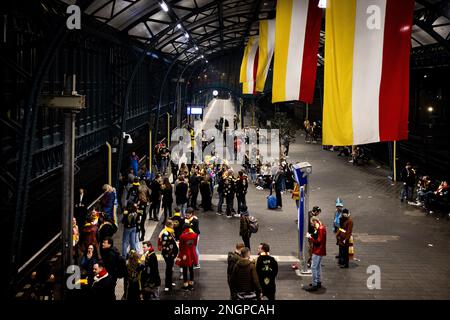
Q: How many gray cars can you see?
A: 0